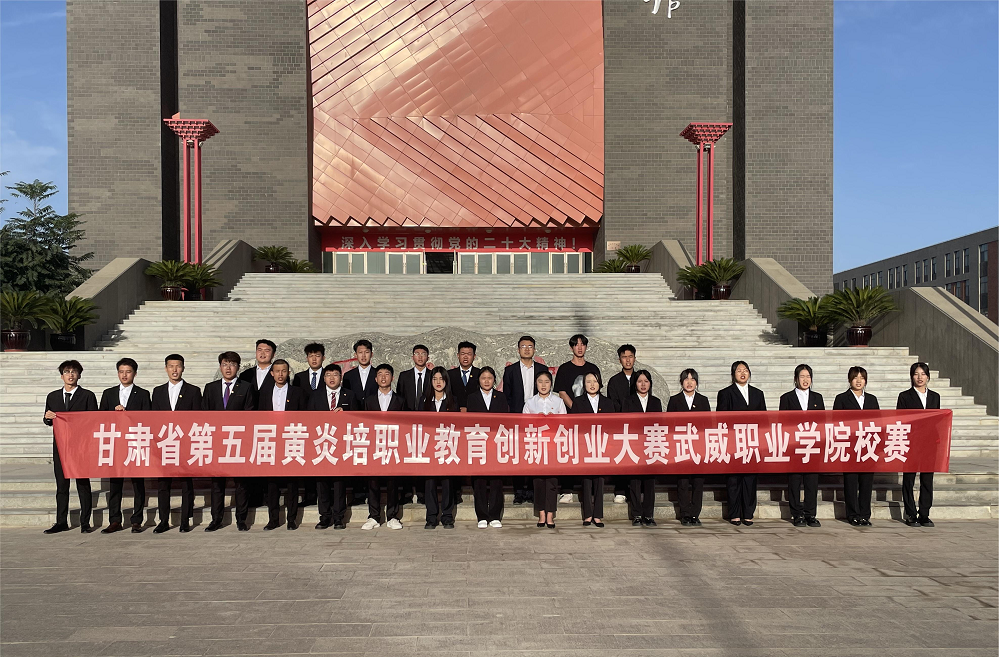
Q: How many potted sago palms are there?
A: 12